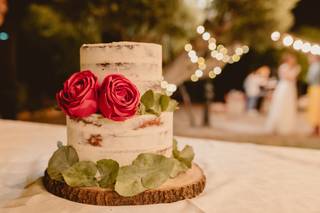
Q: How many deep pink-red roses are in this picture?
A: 2